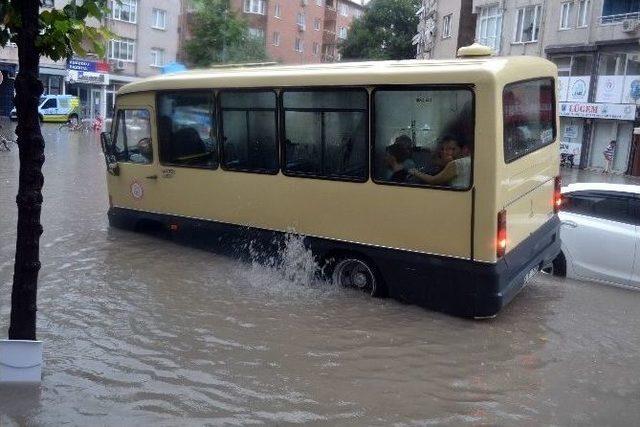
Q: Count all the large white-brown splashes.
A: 1